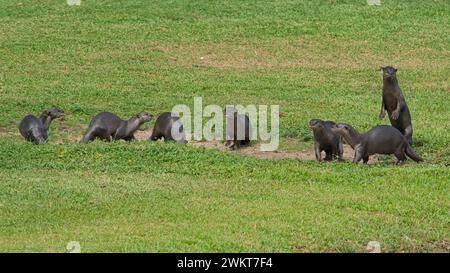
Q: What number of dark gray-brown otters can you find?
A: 7